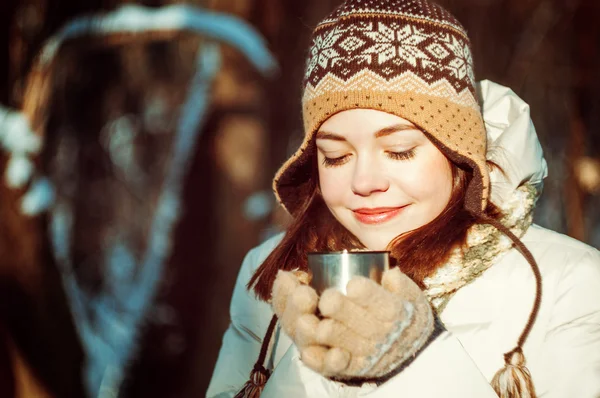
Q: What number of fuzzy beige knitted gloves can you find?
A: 2